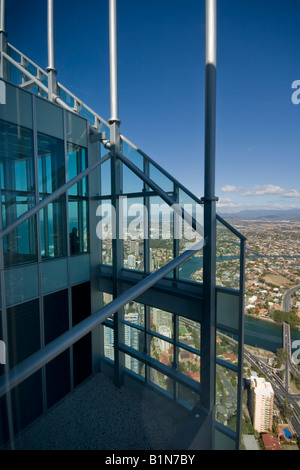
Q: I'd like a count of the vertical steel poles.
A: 4